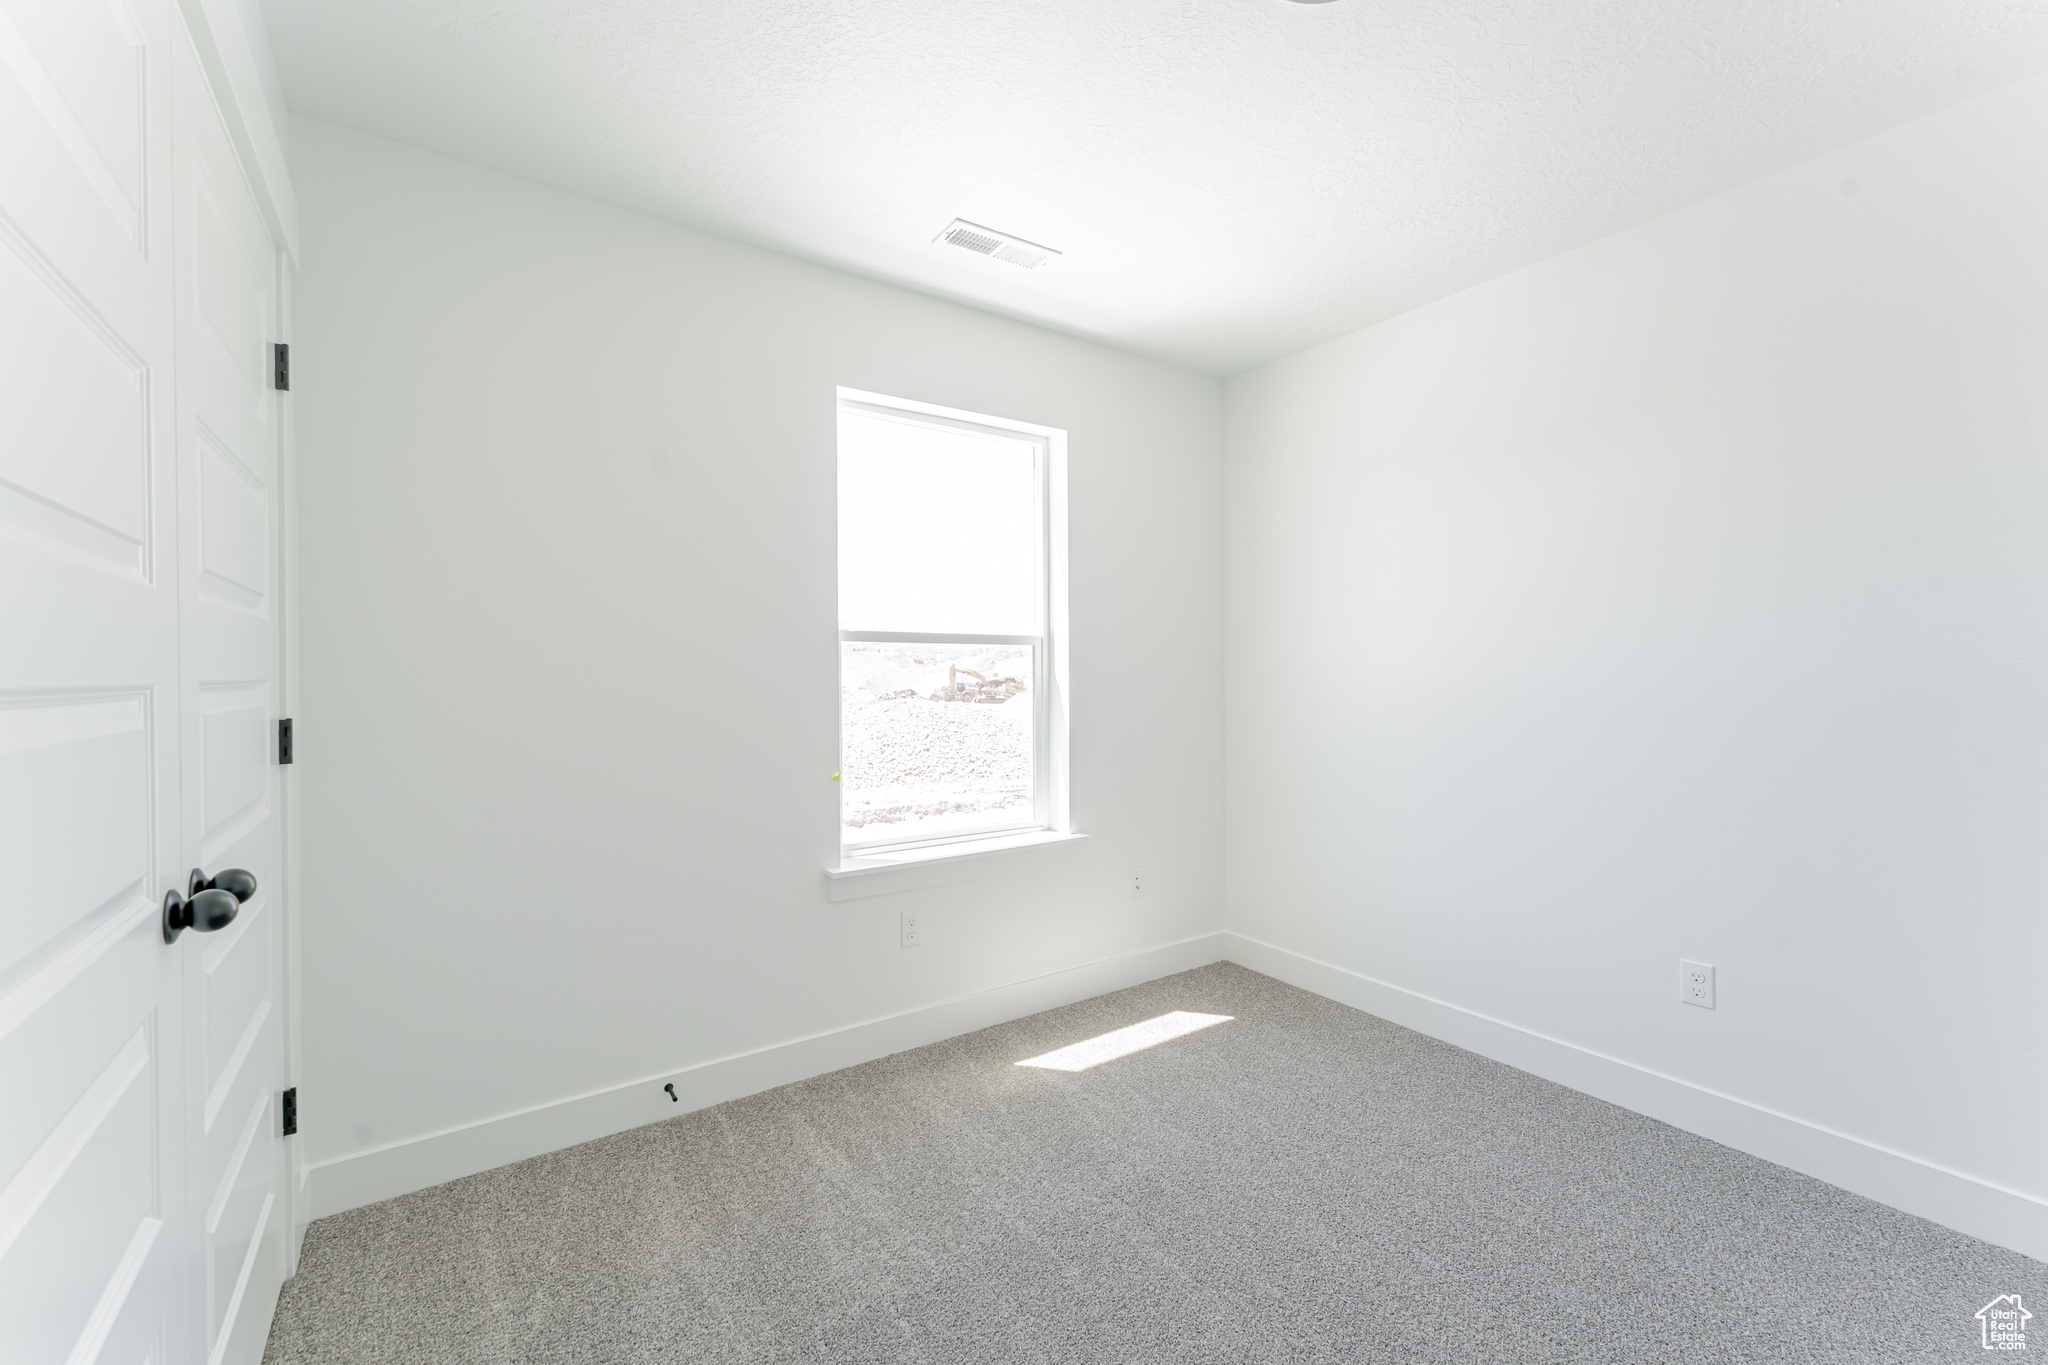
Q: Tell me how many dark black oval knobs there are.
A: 2